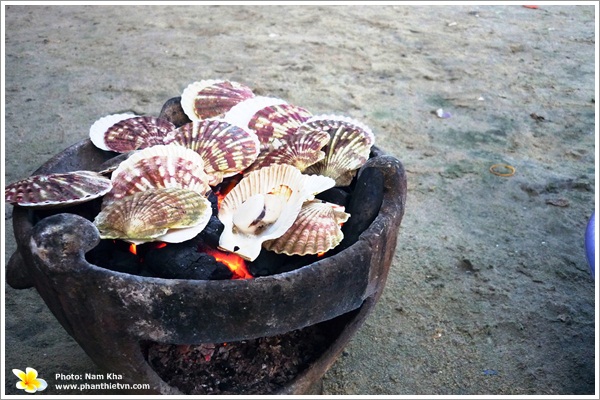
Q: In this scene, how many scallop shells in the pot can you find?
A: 11